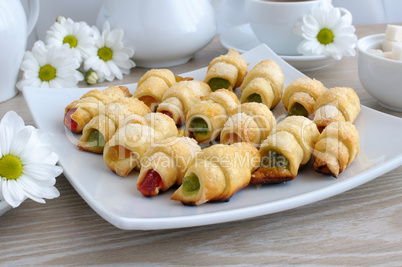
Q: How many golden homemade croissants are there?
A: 15